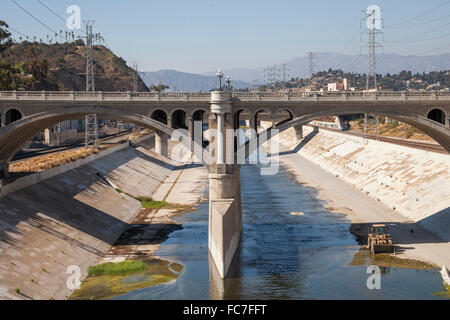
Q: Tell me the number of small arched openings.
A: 8